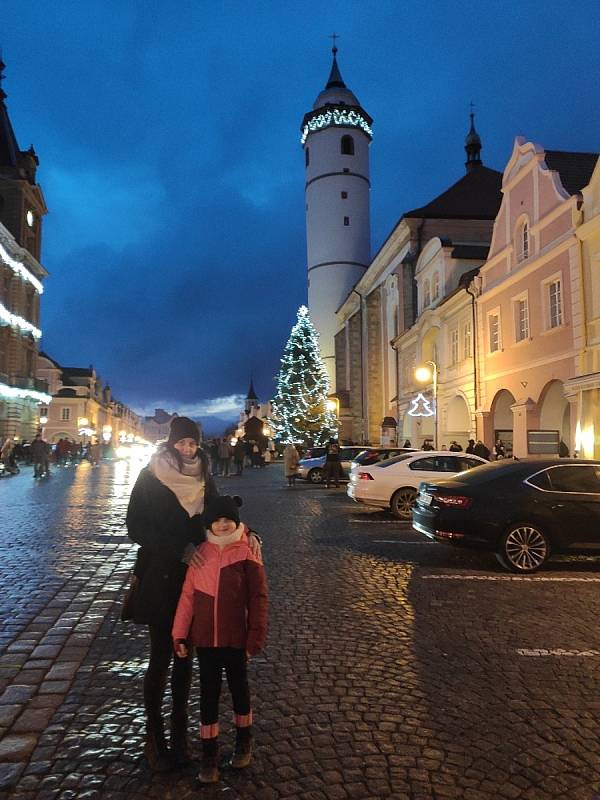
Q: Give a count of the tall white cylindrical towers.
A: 1